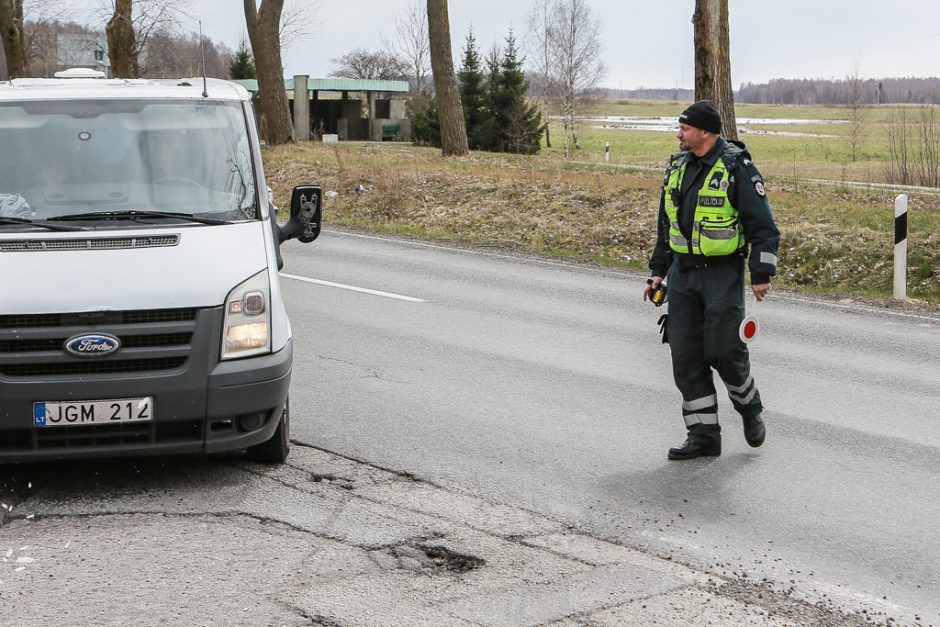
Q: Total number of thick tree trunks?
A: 5